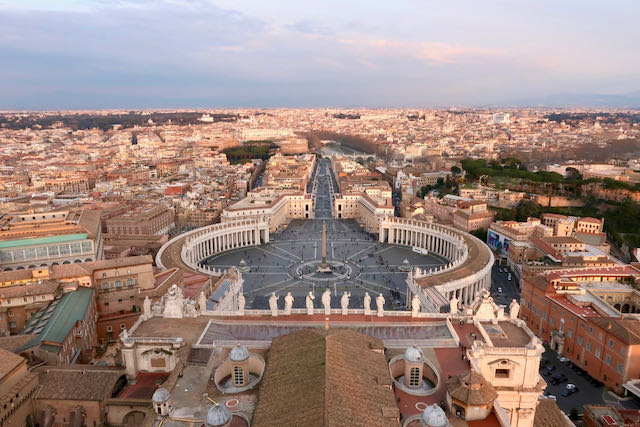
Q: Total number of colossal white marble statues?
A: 13